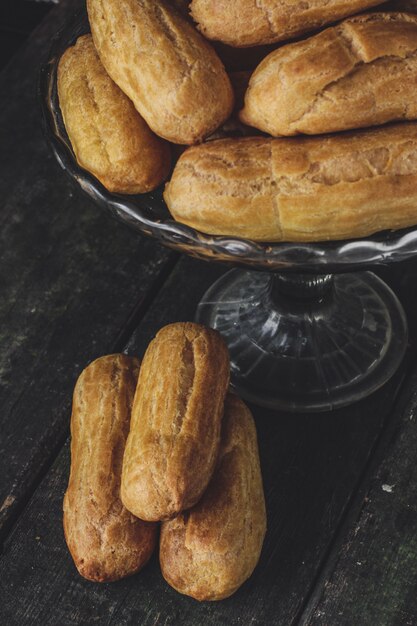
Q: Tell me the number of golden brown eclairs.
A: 8